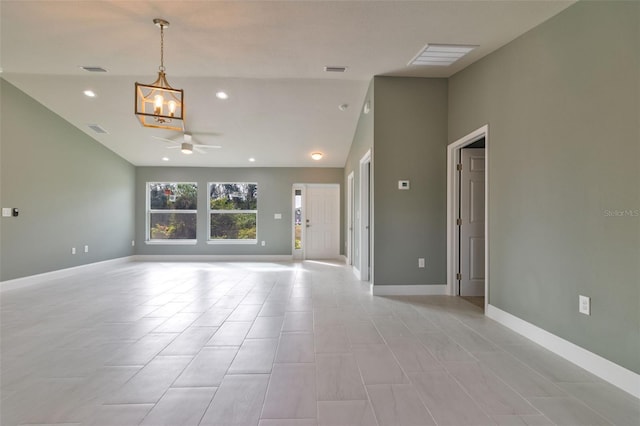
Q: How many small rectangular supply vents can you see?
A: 3